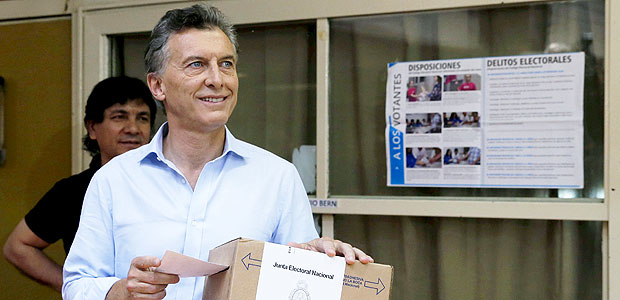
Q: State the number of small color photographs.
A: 6